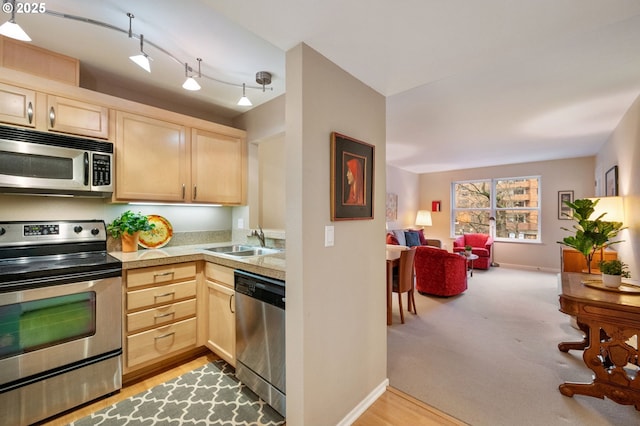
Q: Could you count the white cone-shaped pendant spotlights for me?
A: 4